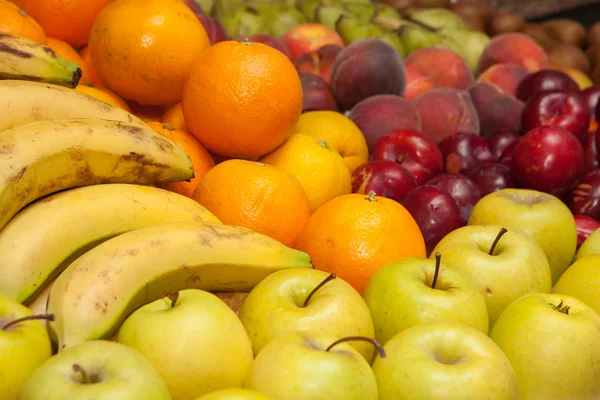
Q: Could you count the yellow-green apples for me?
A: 13